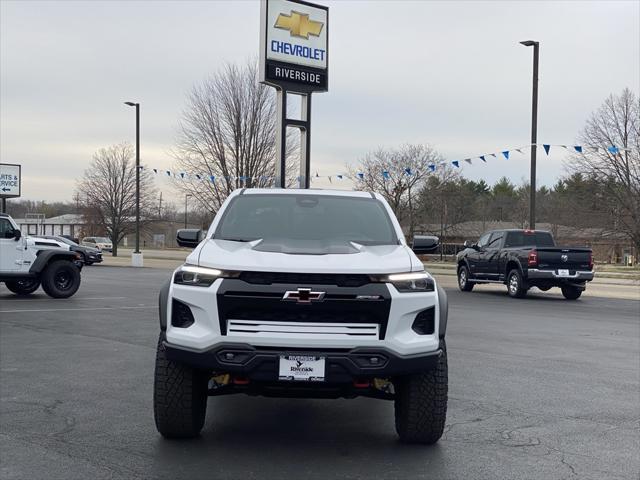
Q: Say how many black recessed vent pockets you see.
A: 2